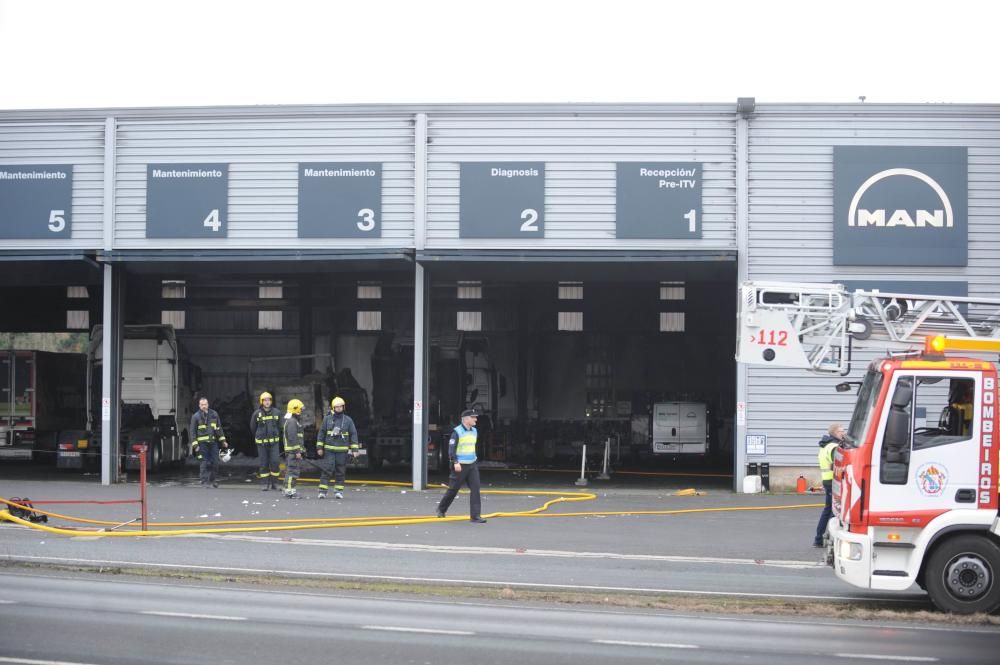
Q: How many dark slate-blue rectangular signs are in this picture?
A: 7